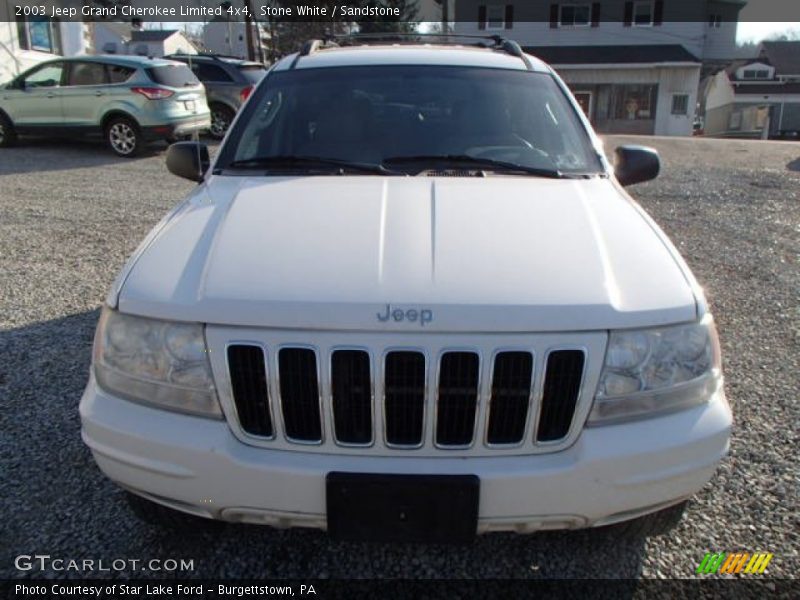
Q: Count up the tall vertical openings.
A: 7